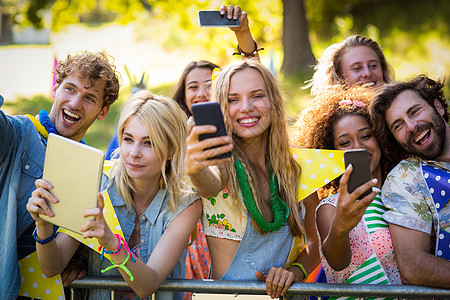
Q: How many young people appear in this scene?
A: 7